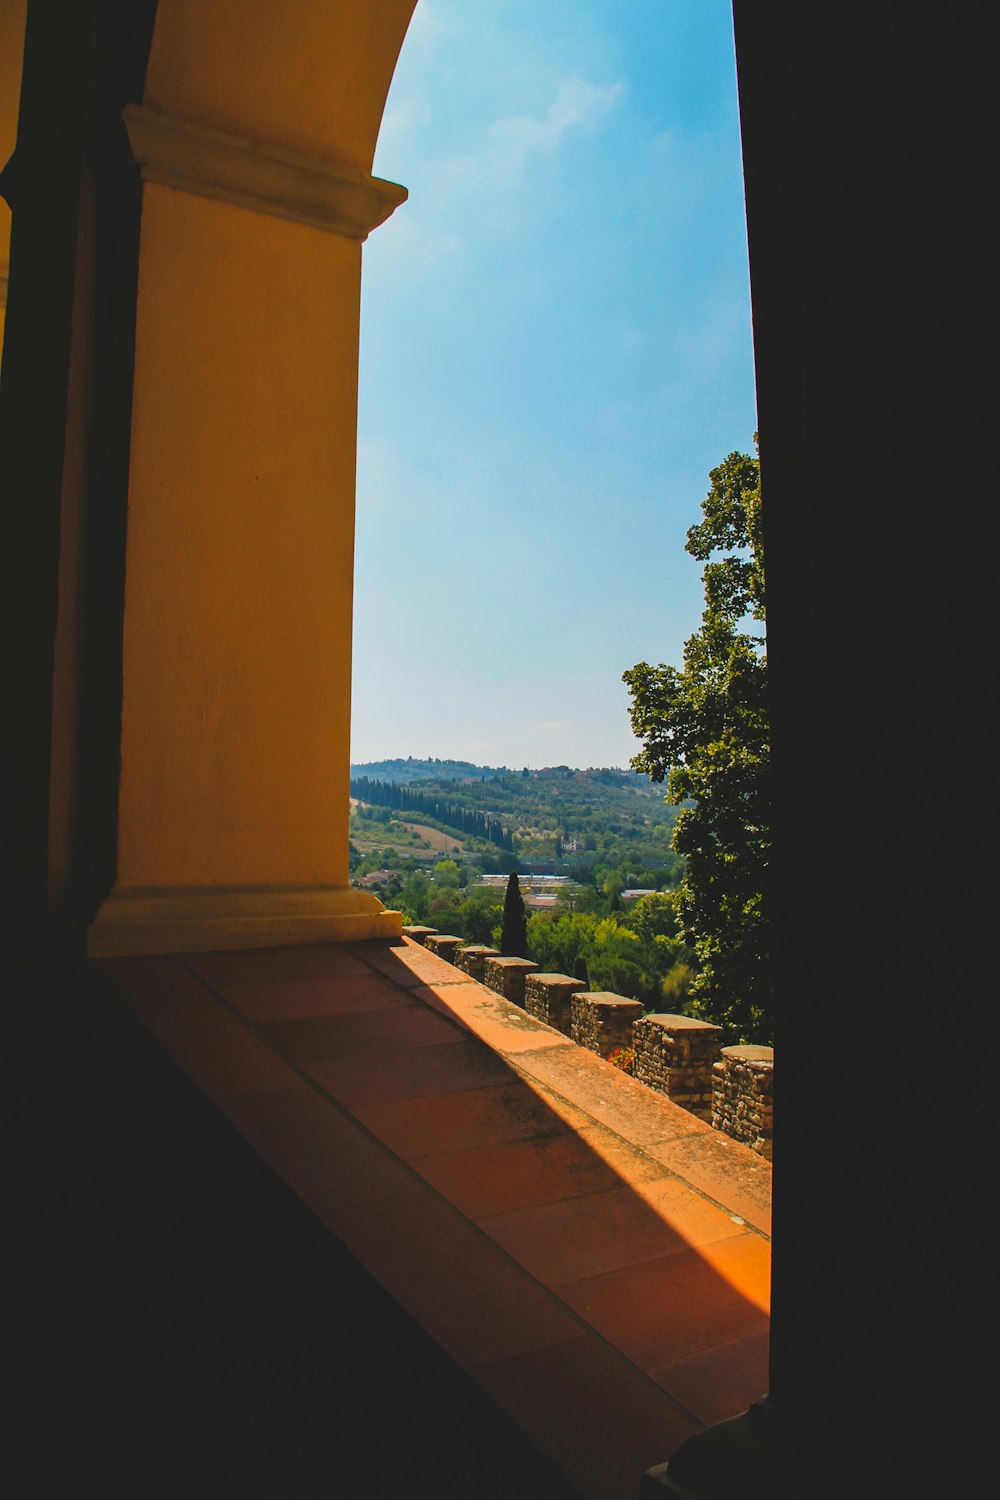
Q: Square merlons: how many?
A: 8